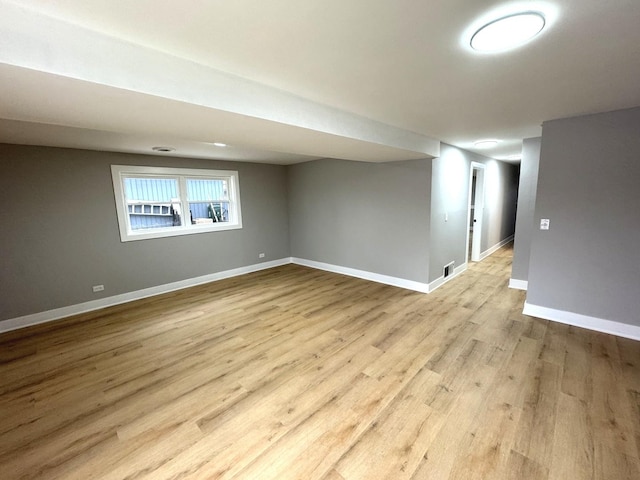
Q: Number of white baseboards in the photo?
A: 6